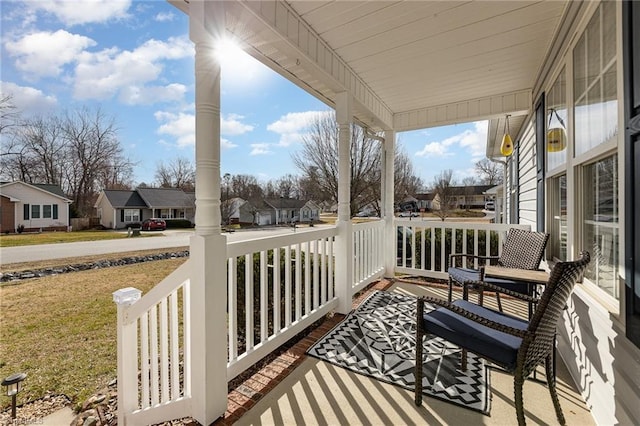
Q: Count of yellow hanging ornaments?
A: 2